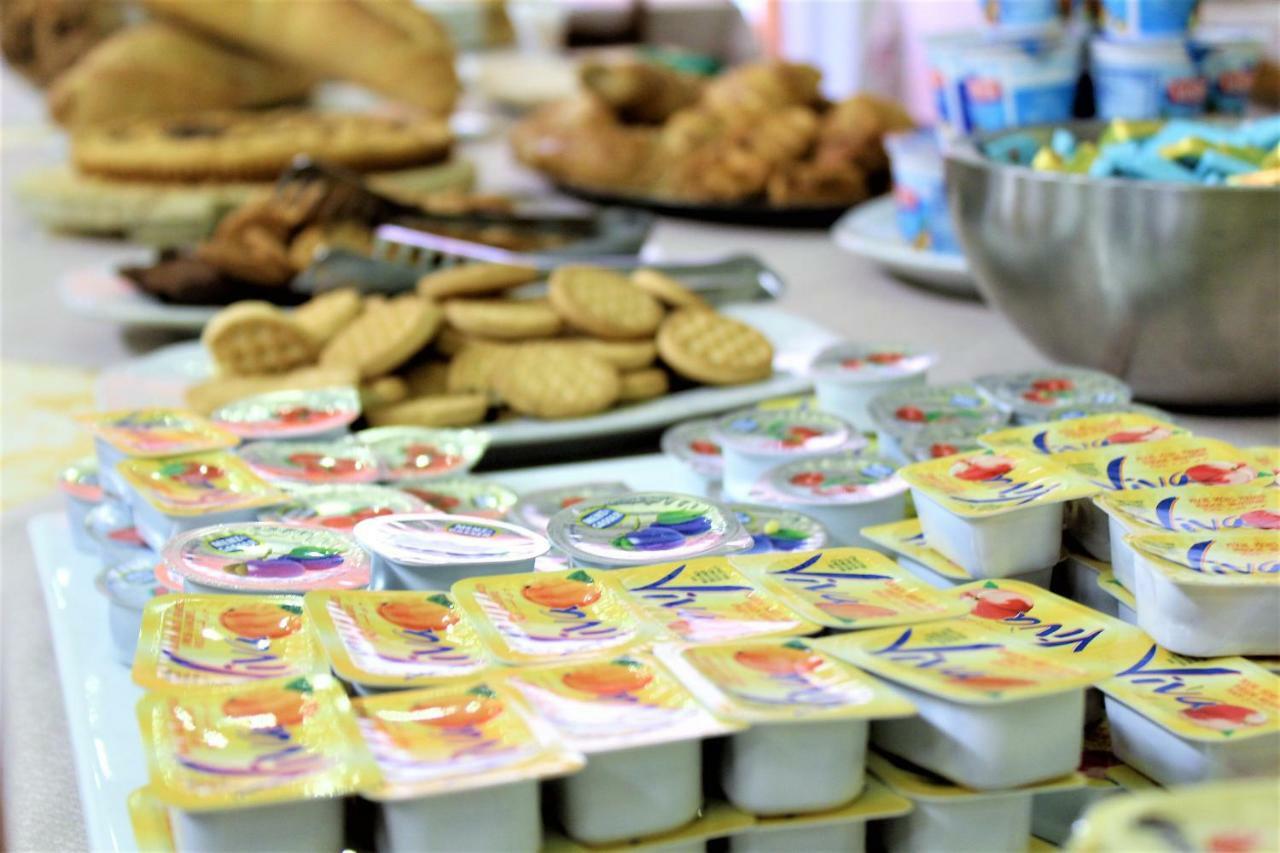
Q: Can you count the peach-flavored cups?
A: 10